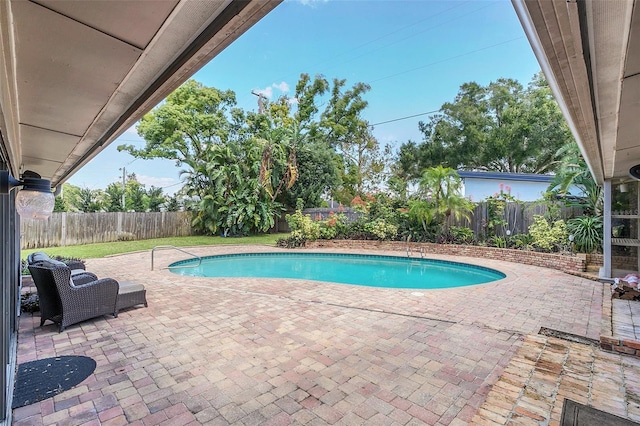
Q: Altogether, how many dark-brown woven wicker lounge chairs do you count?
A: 2